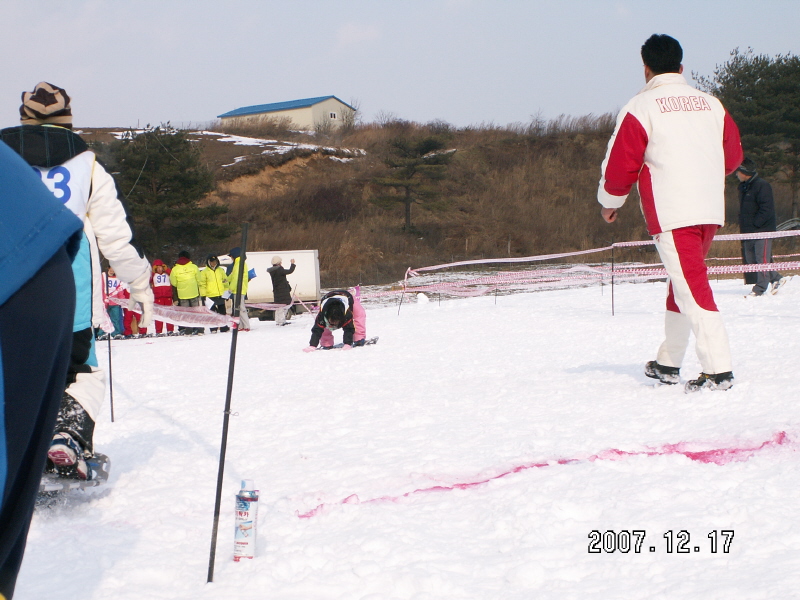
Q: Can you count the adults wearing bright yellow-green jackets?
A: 3